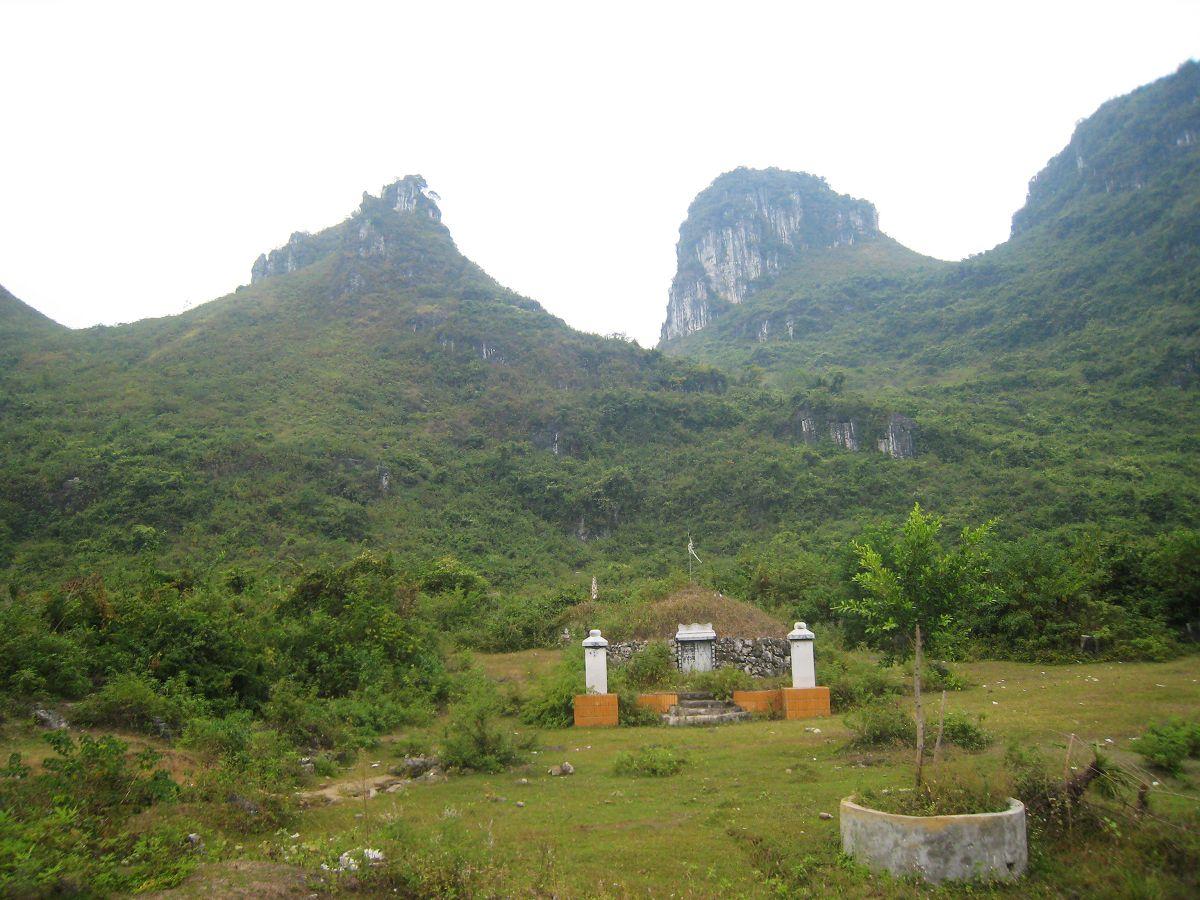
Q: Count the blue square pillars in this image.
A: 0